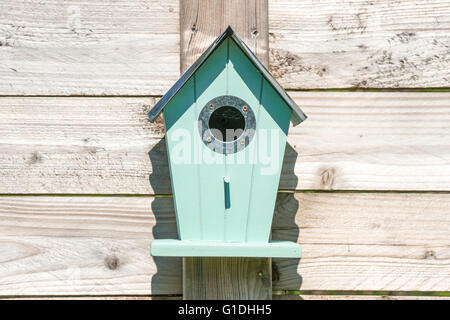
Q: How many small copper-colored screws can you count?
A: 4